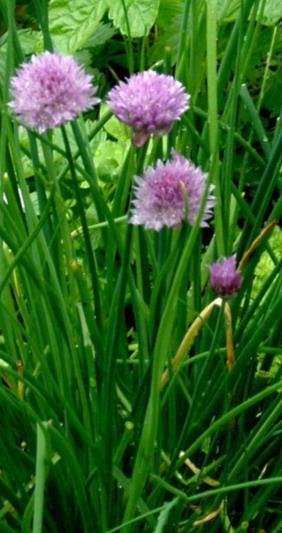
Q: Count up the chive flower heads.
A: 4